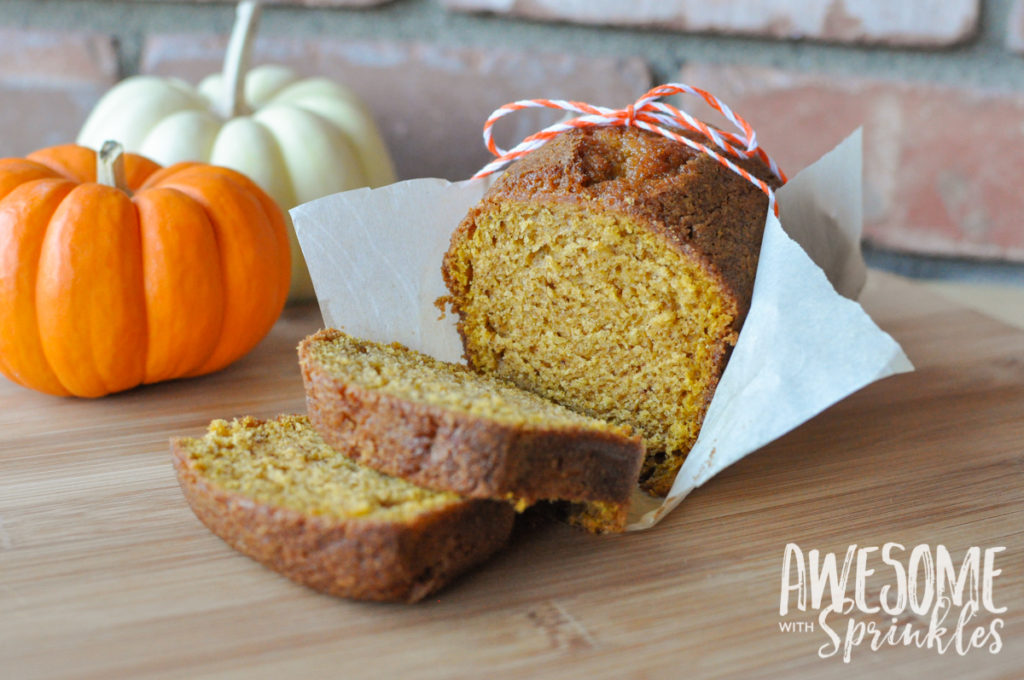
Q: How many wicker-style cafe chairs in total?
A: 0